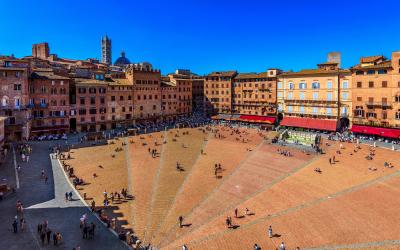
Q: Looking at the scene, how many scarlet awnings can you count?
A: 3